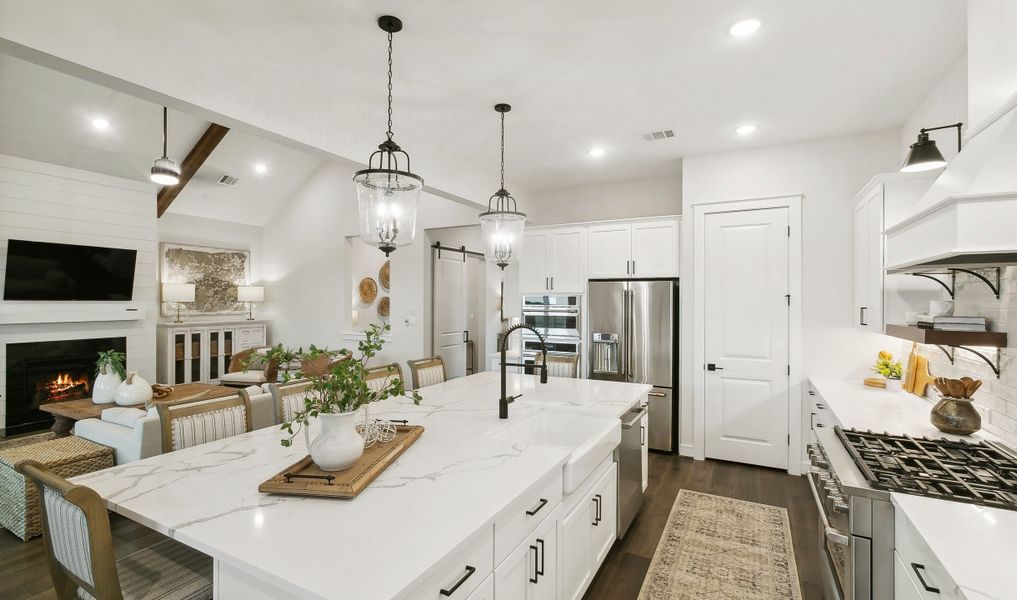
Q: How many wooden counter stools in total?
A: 6